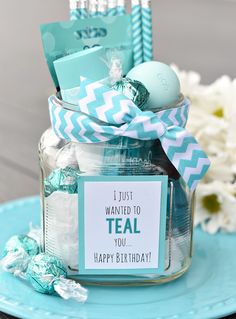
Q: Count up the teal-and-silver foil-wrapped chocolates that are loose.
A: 2